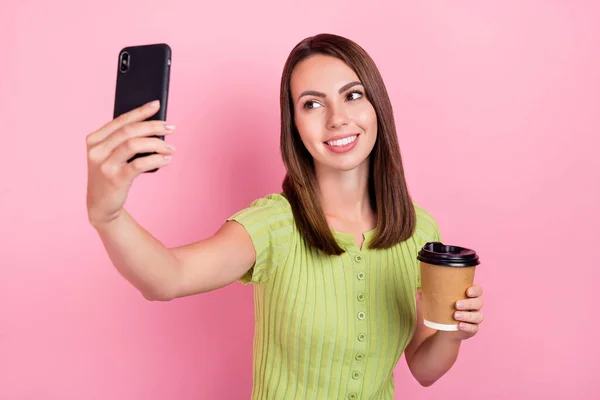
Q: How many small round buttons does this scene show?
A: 8